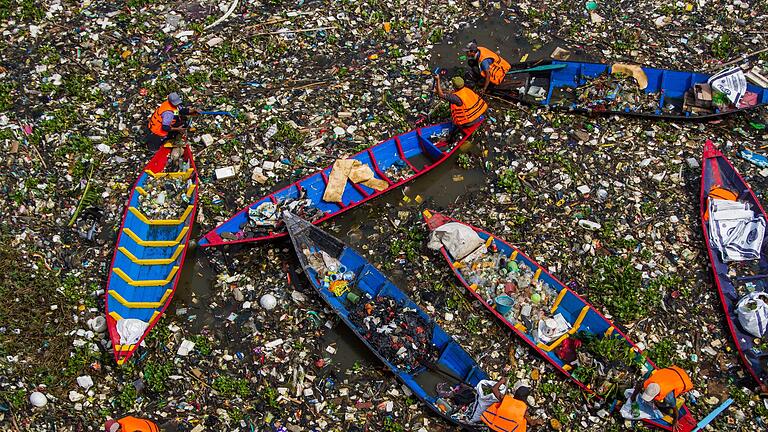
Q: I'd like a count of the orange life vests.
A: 7